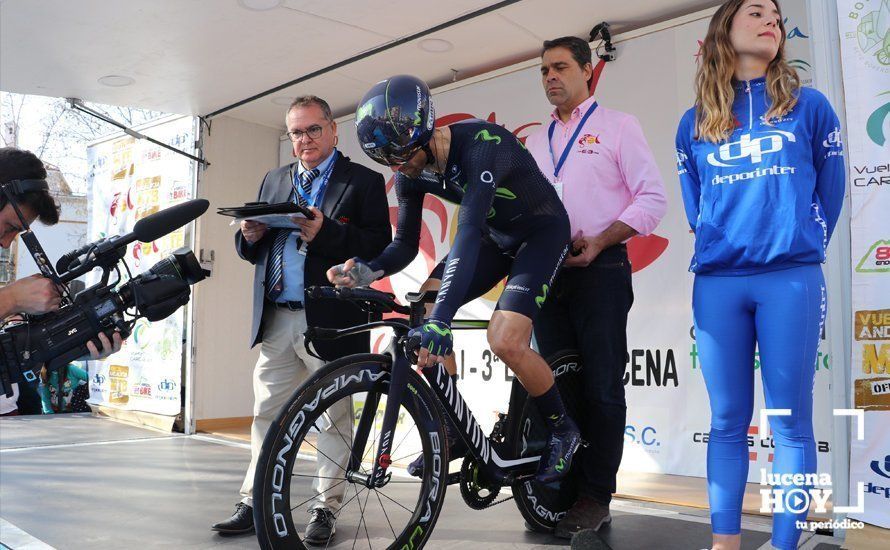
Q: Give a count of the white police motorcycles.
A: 0